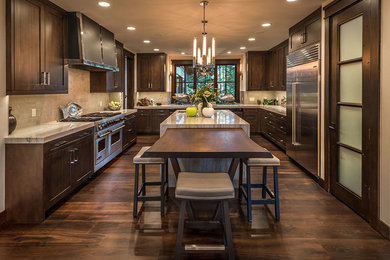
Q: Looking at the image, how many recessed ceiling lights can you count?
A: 10